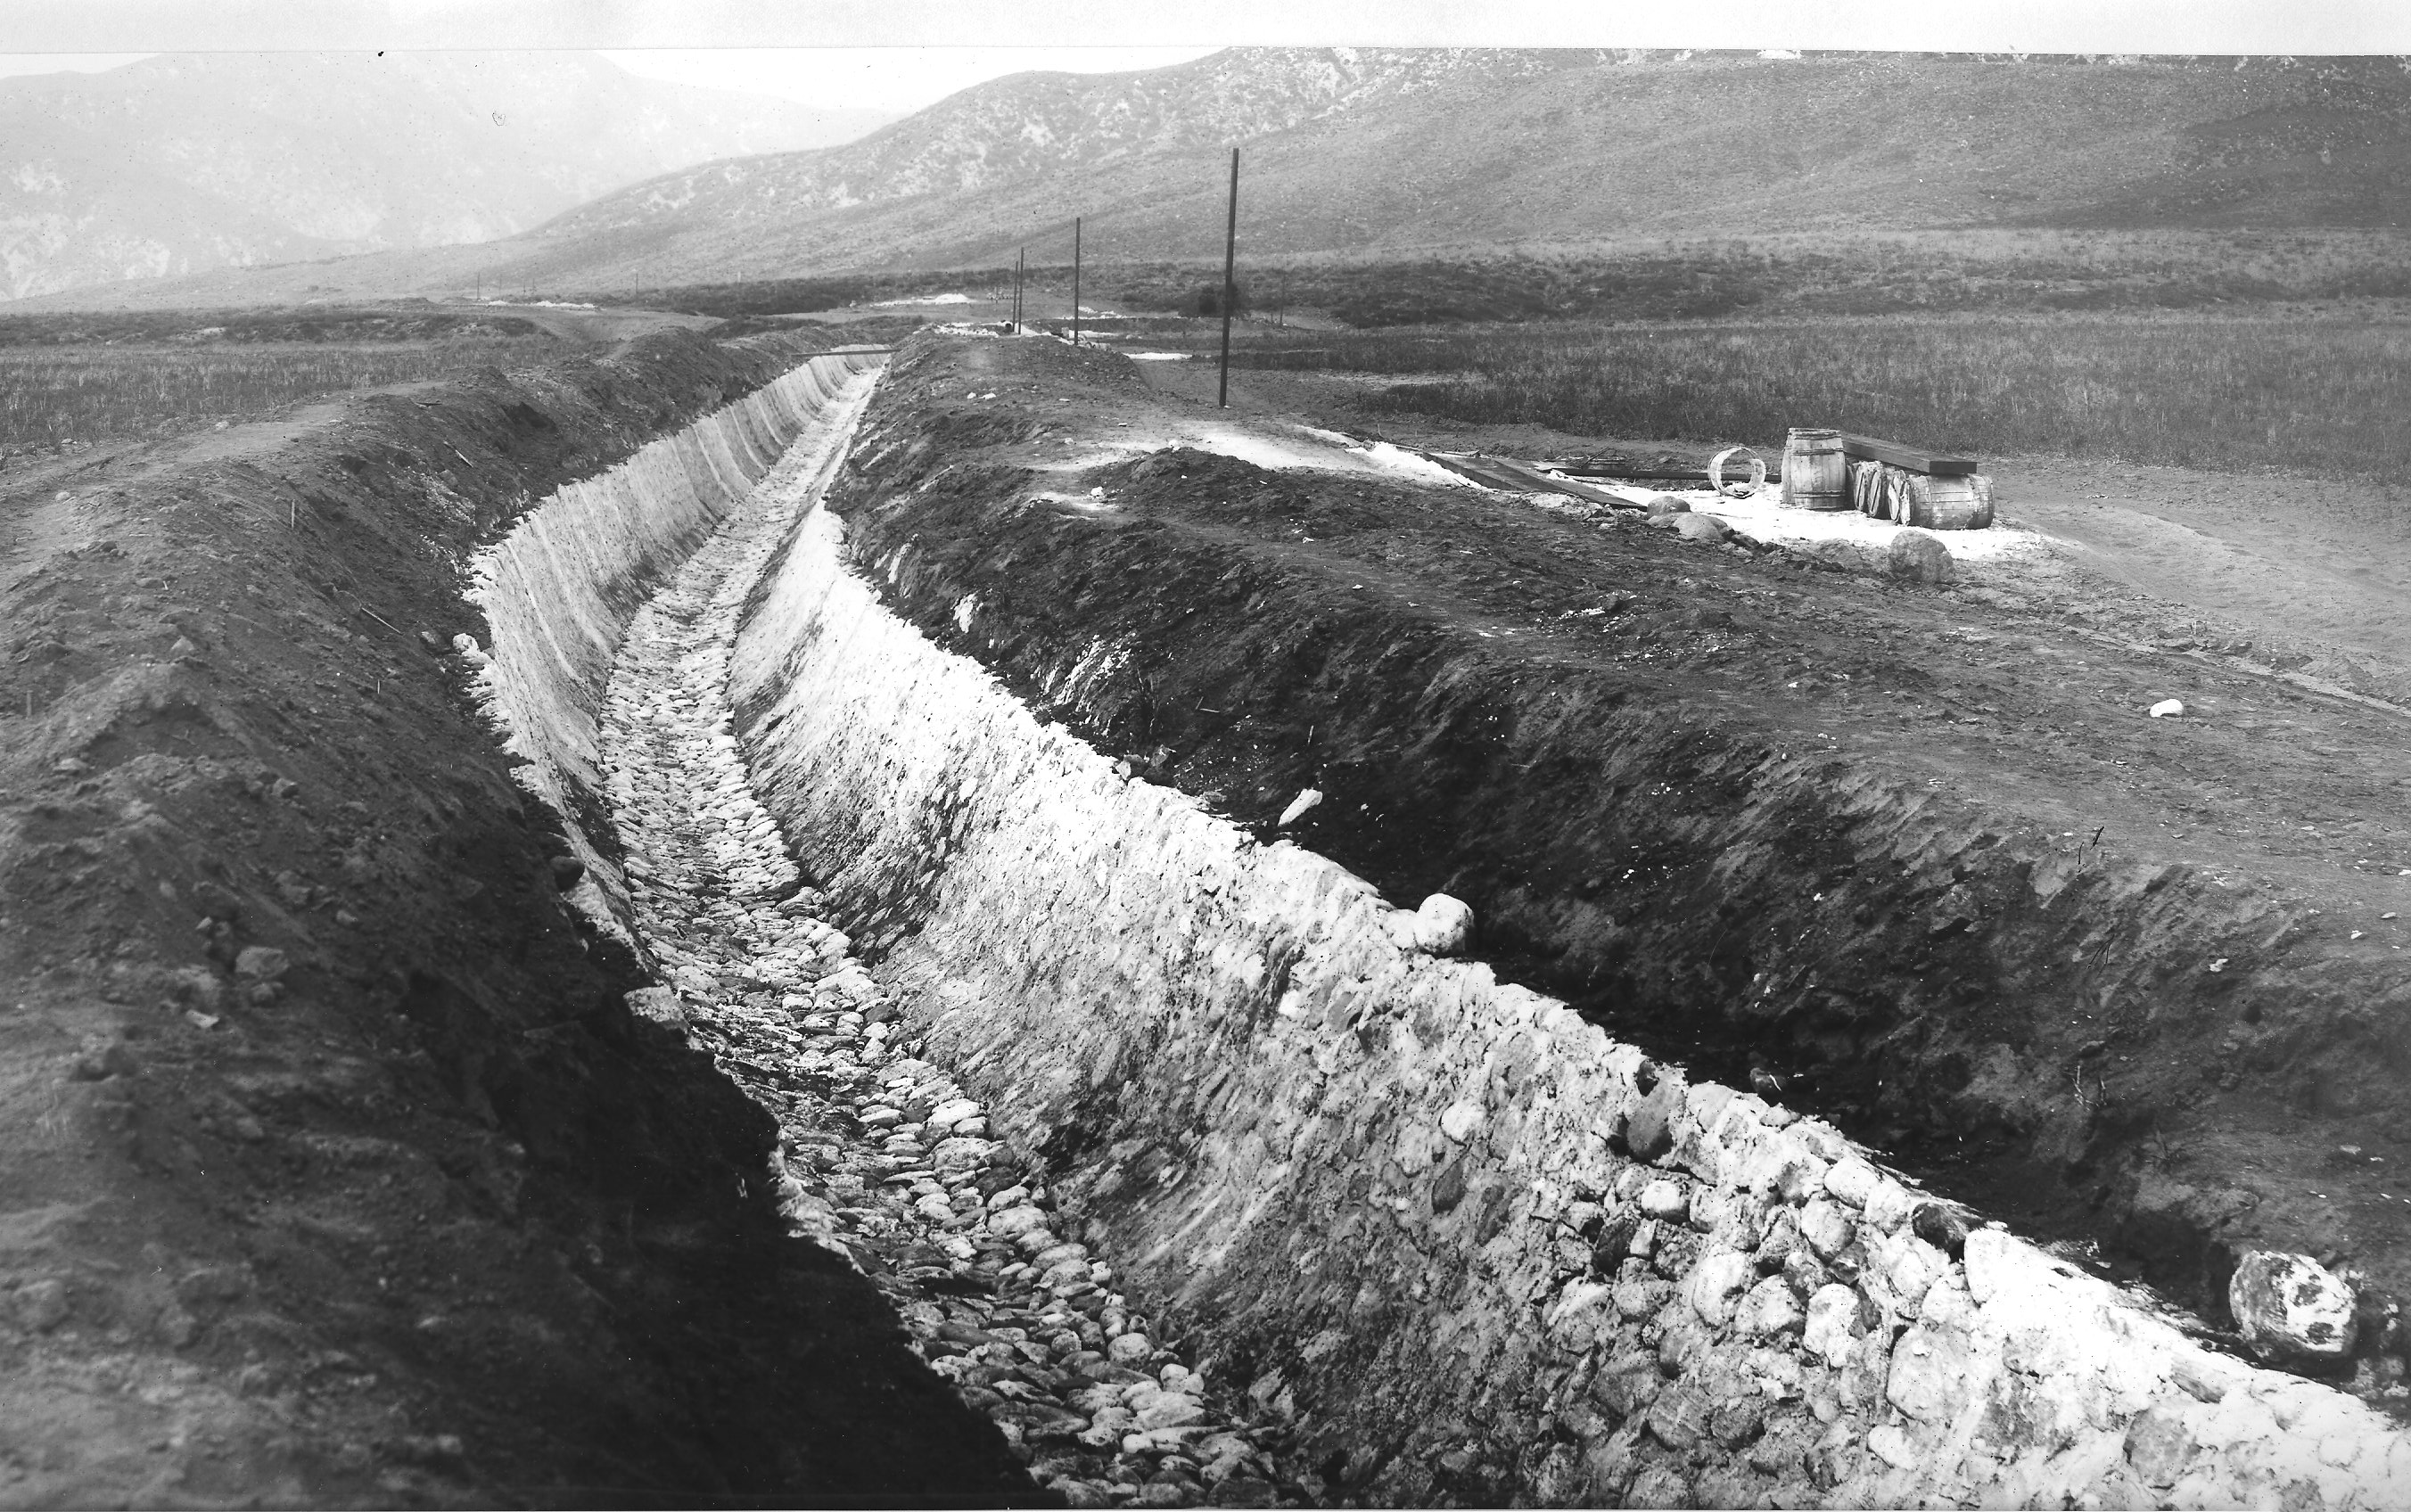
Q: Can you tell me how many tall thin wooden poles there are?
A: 4